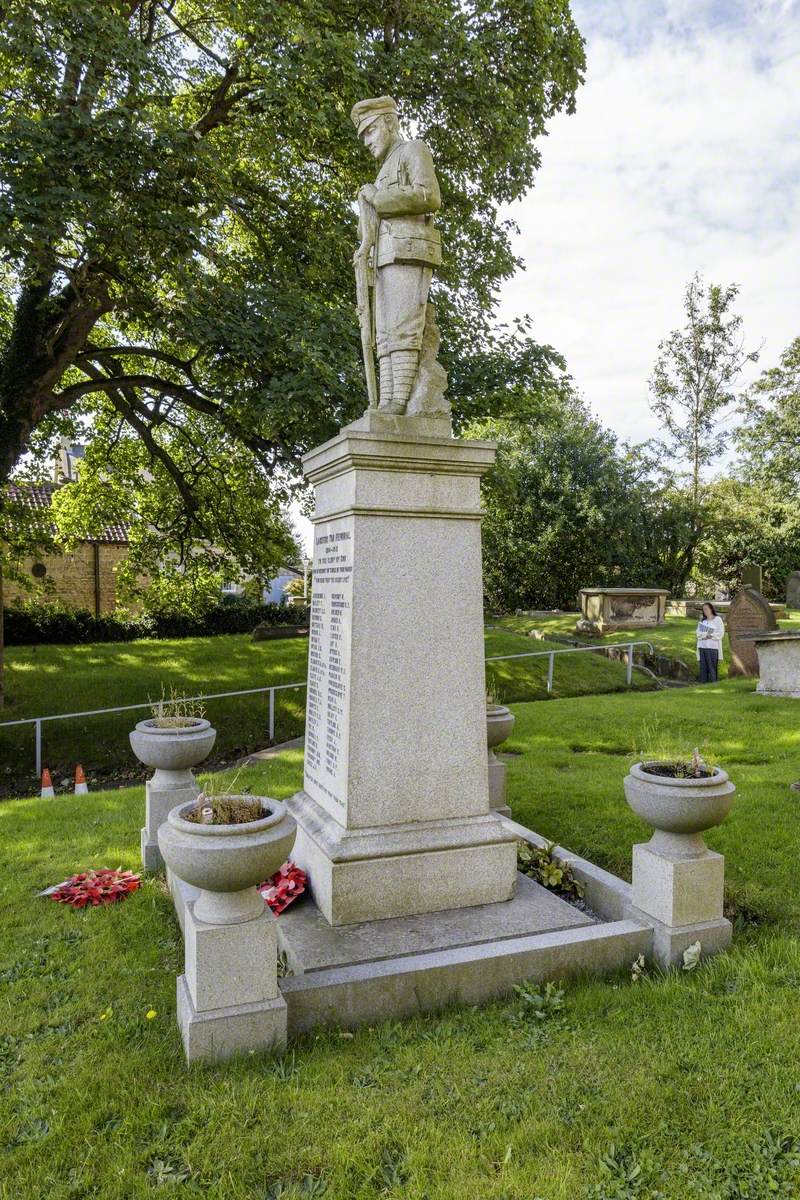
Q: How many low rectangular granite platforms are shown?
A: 1